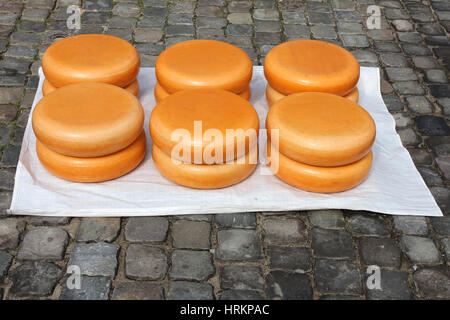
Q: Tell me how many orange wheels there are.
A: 12